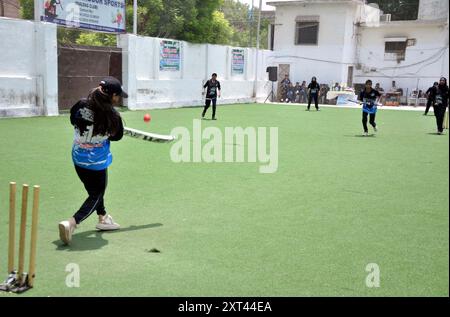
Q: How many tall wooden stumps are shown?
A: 3